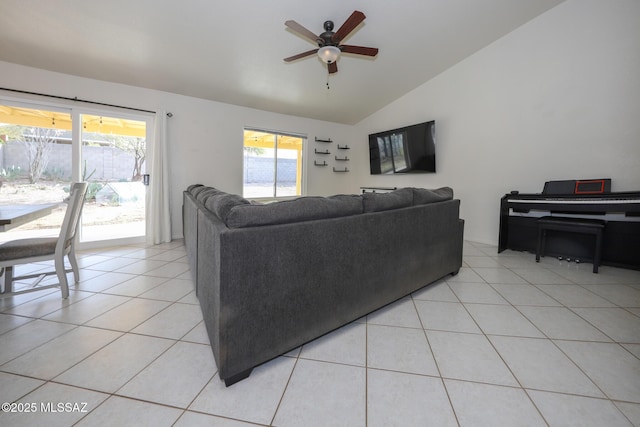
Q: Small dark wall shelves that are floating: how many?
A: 6